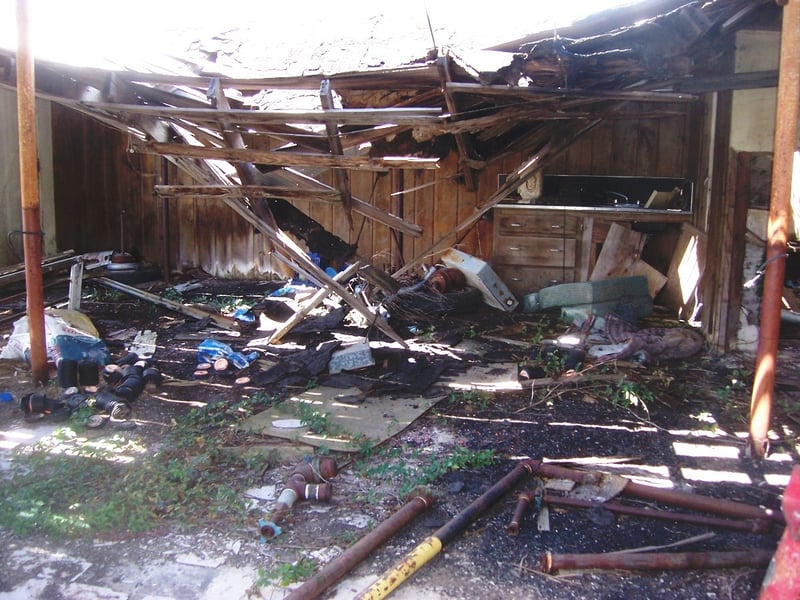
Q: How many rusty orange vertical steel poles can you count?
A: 2